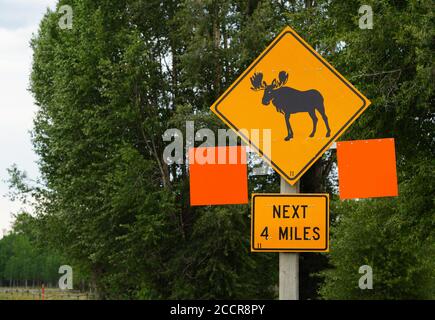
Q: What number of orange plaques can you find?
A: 2